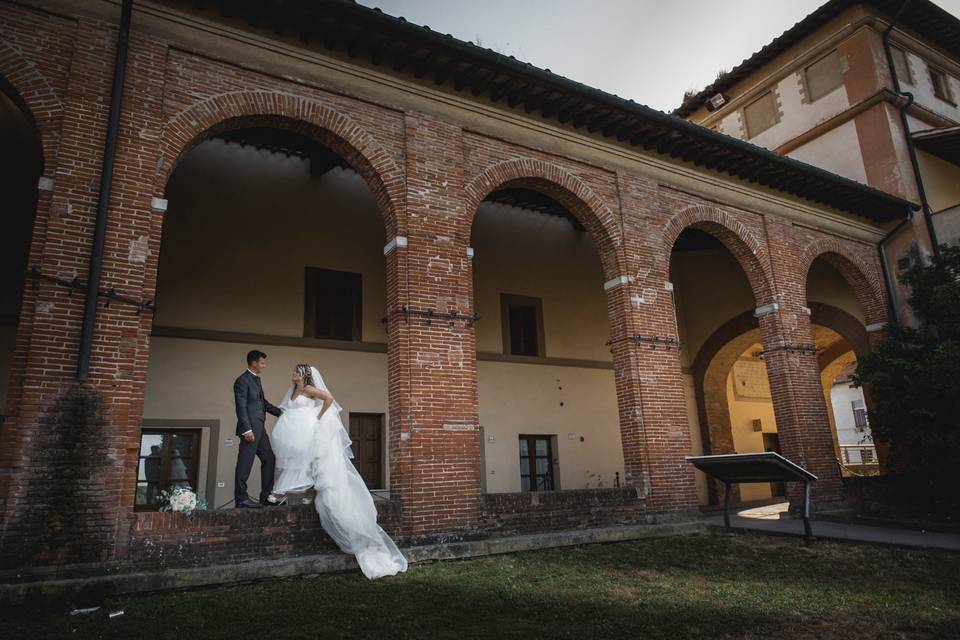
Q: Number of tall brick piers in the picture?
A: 4